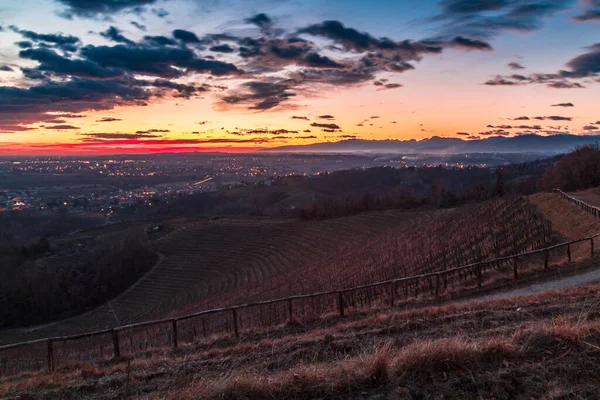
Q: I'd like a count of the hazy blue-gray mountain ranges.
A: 1